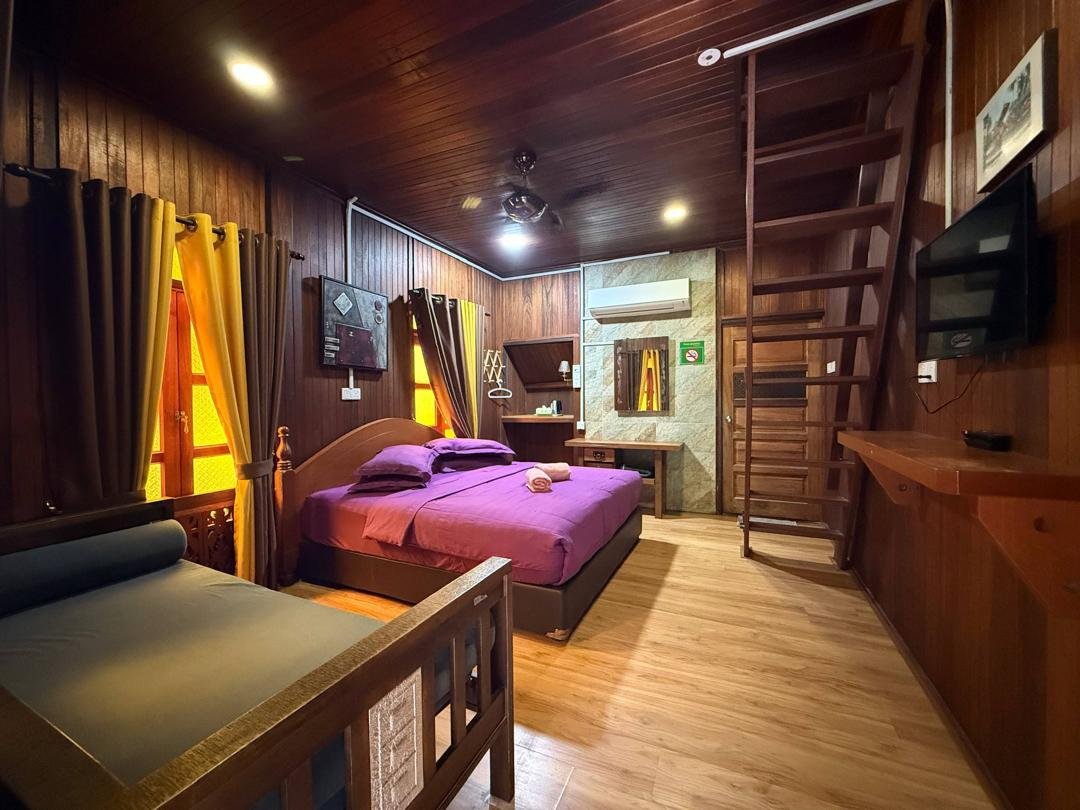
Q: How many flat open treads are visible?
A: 10